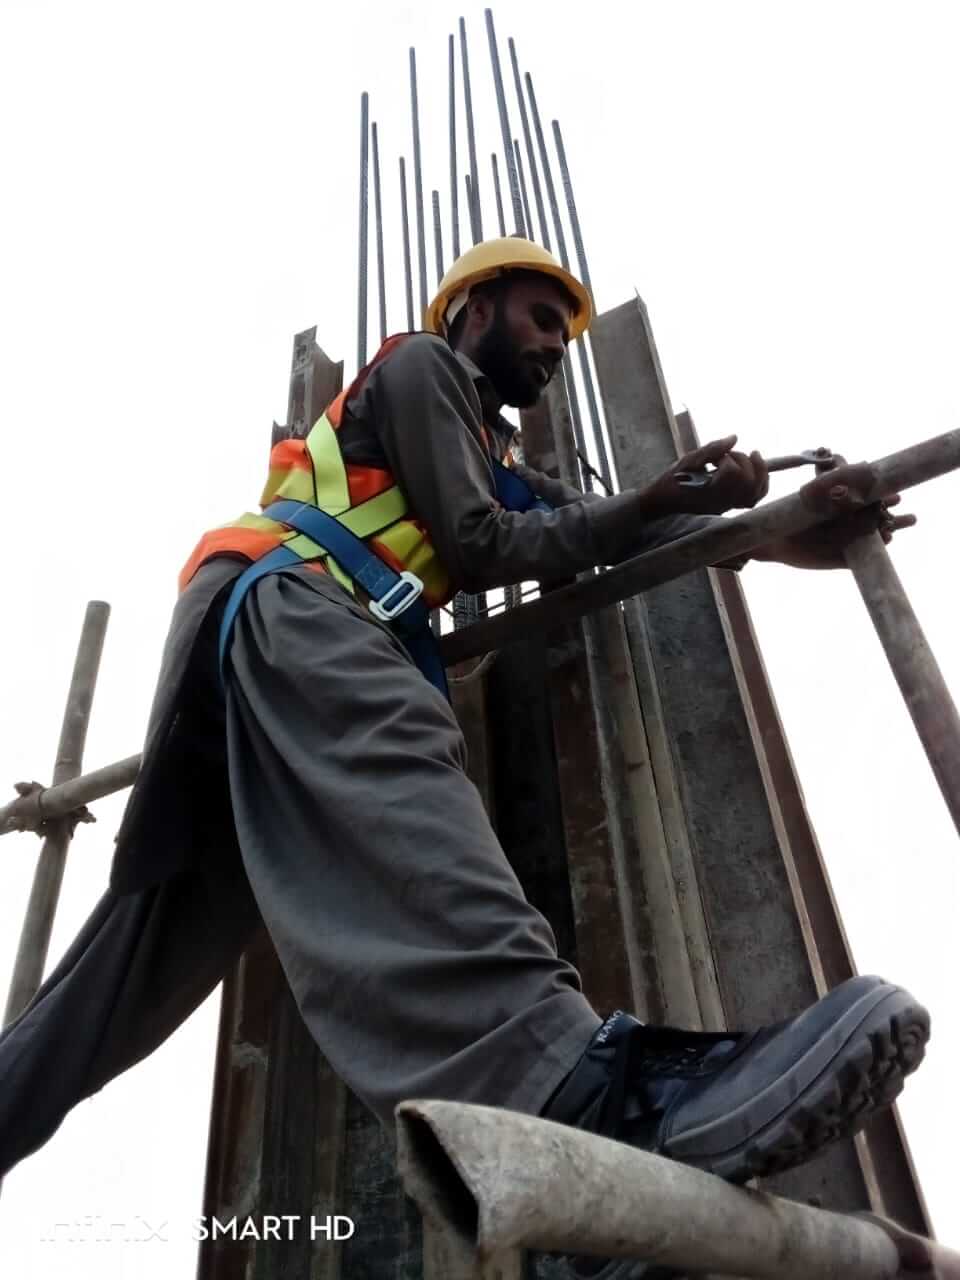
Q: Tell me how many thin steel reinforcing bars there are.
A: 14